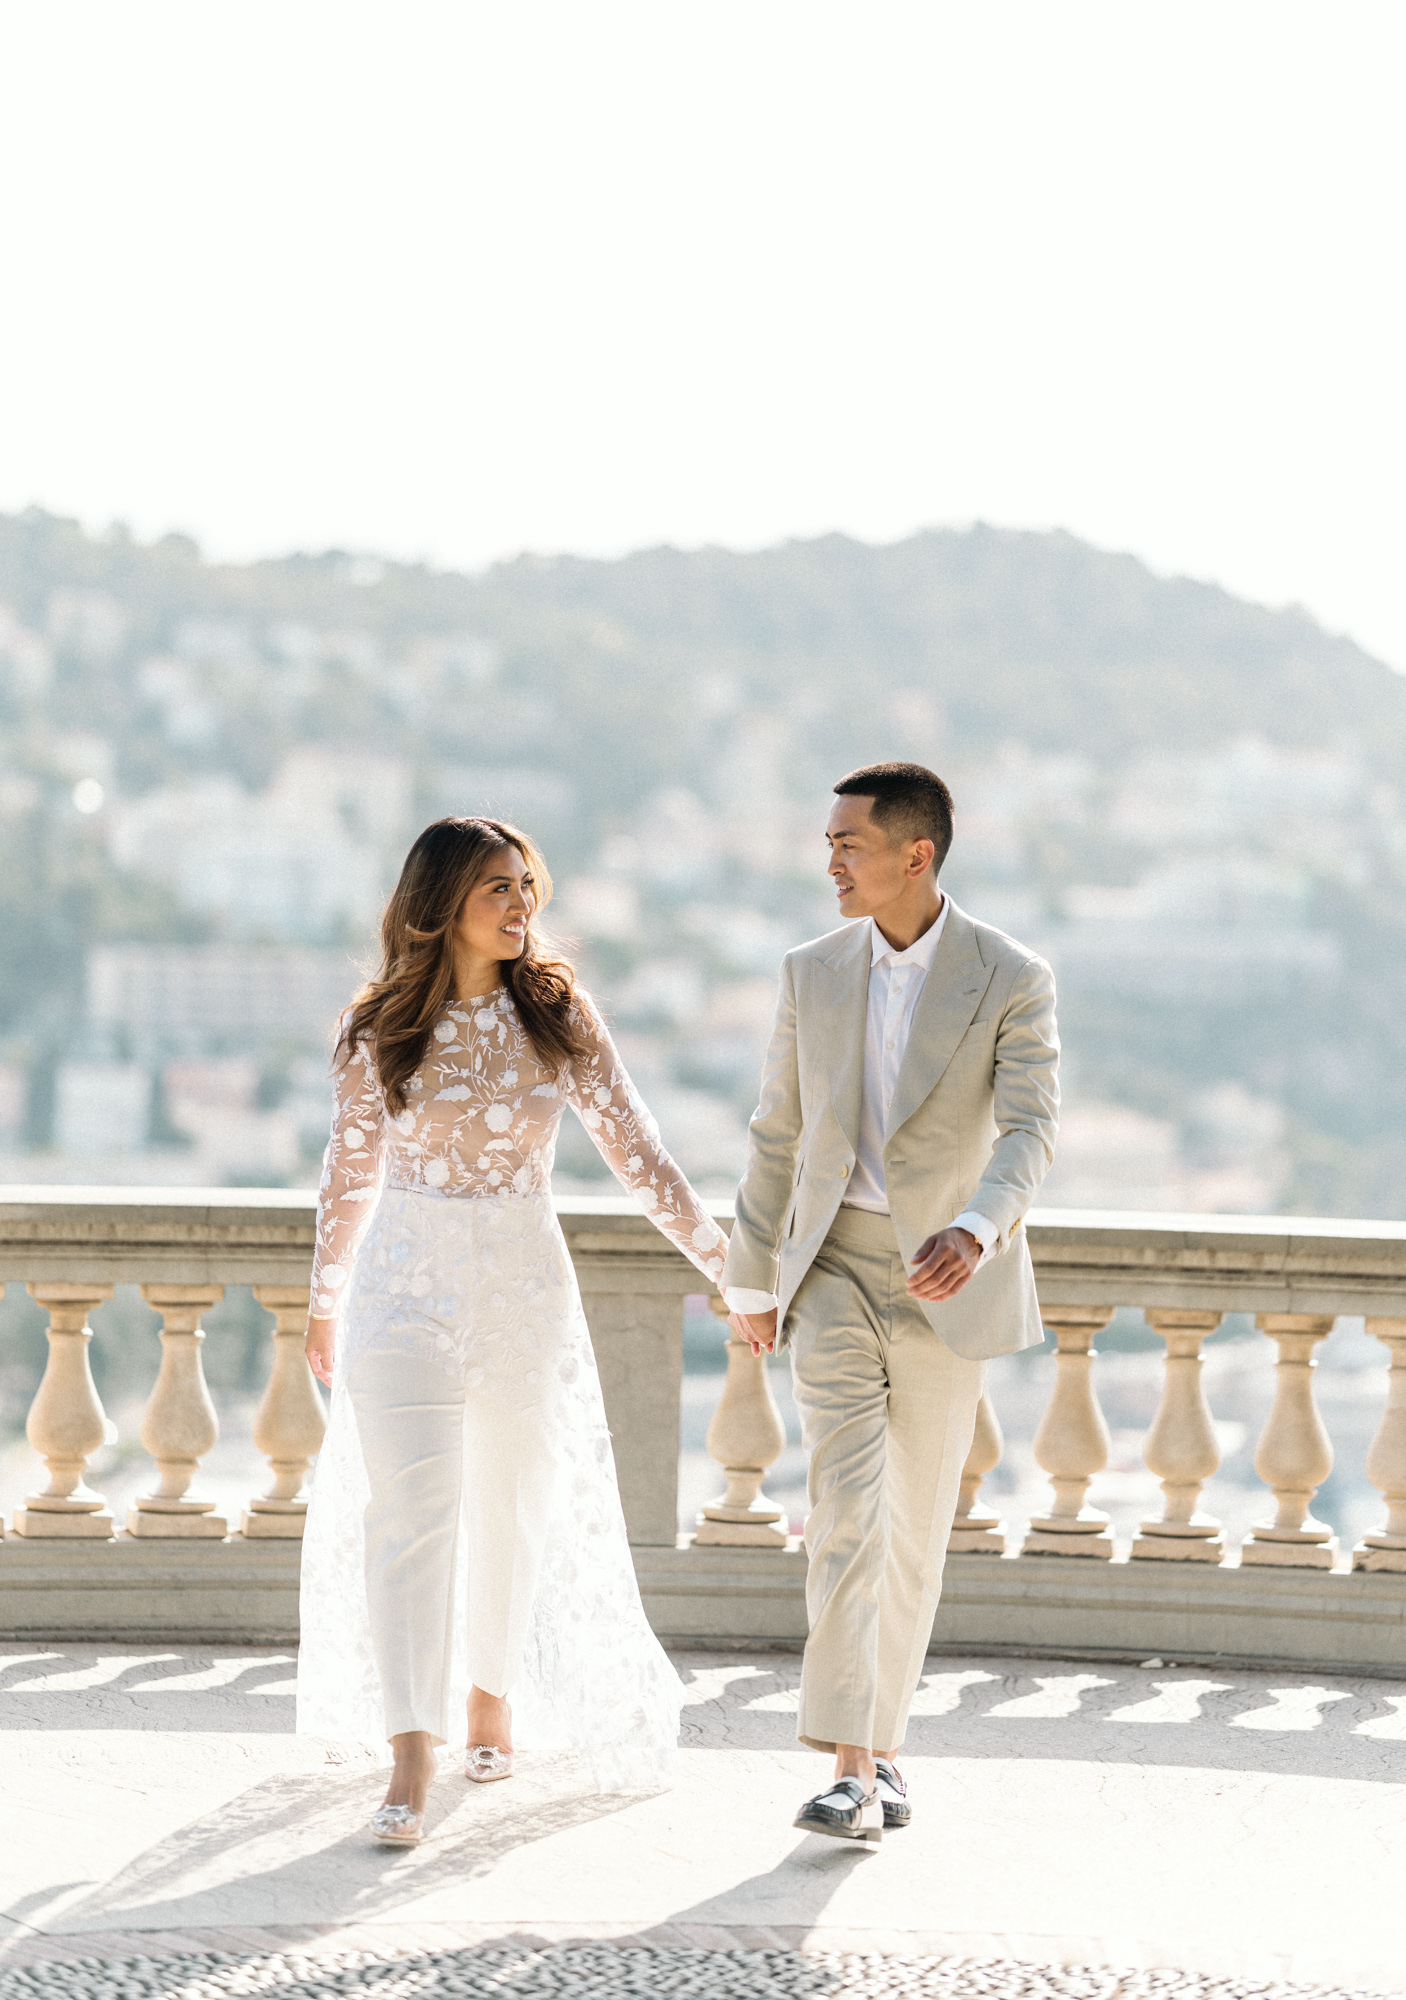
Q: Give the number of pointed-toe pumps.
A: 2